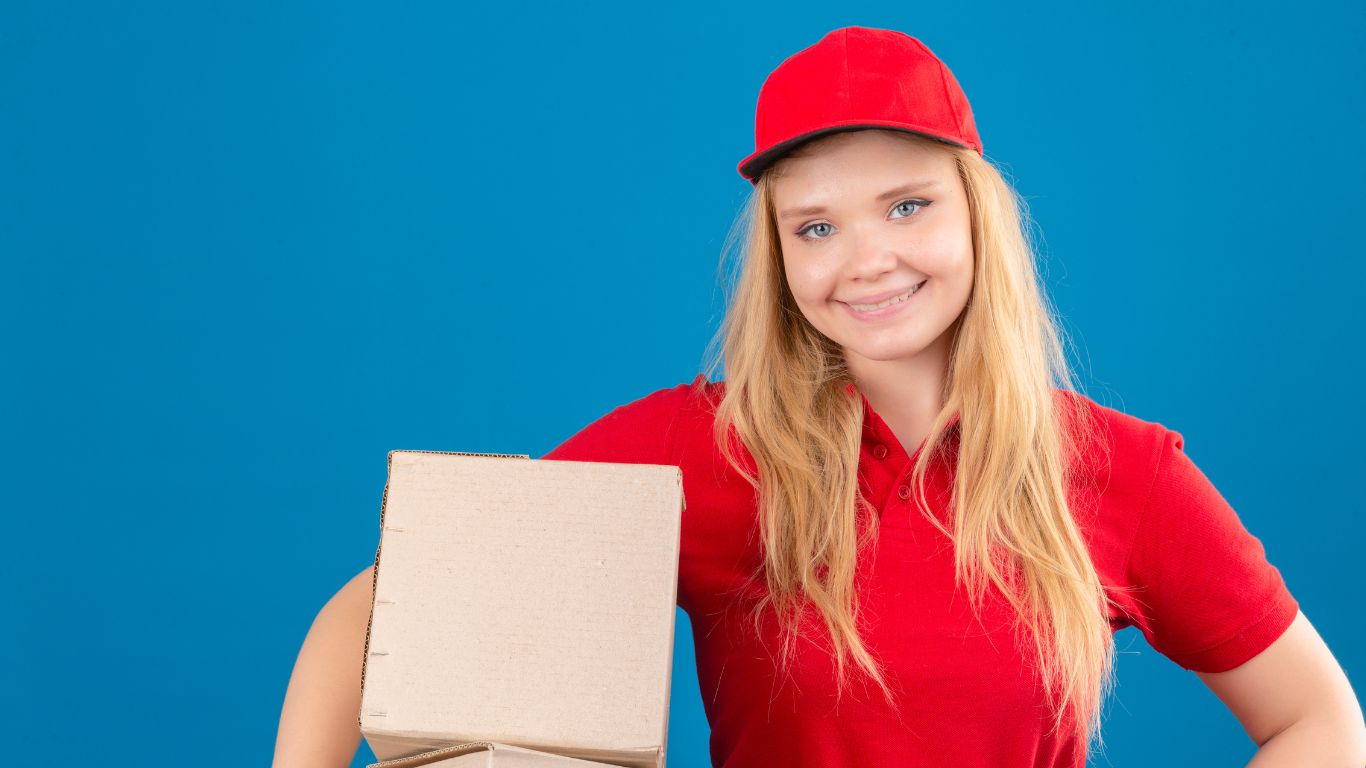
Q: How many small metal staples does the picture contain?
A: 4